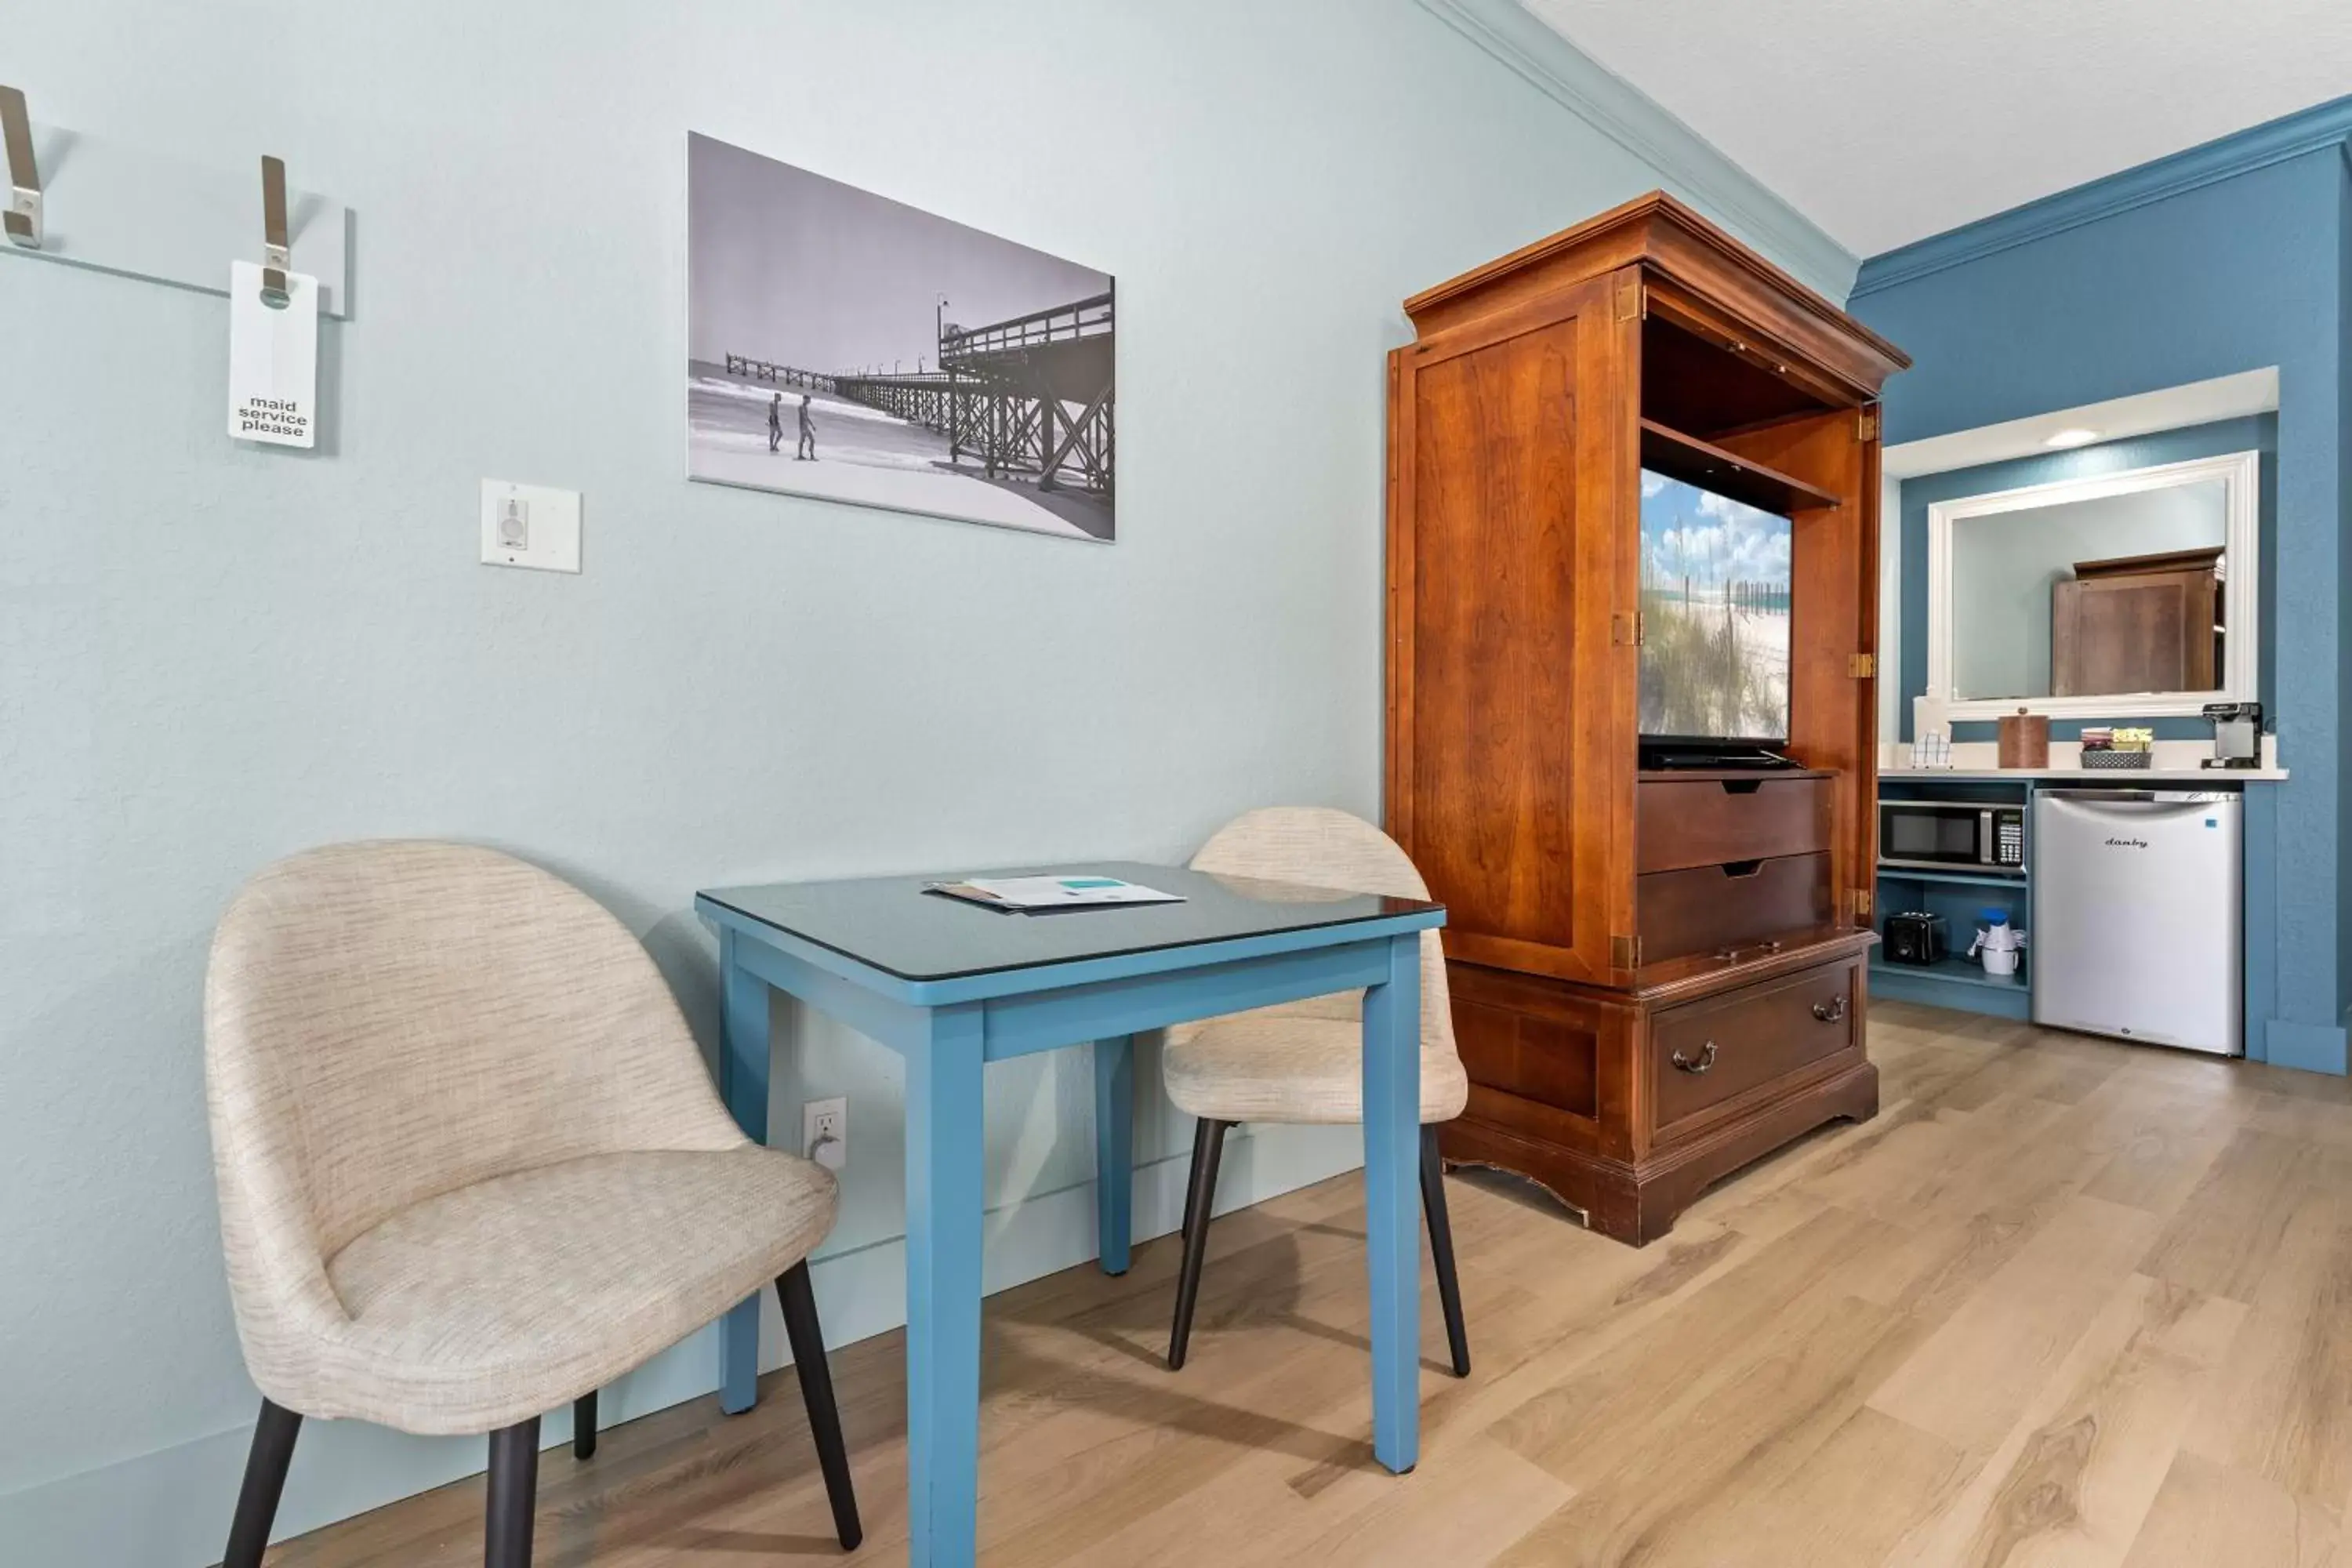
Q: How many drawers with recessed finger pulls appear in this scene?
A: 2